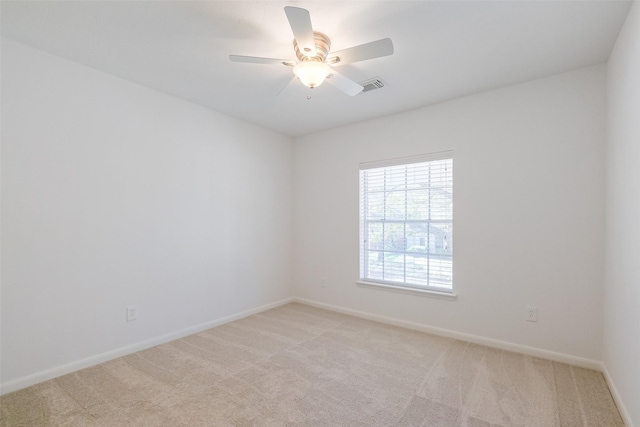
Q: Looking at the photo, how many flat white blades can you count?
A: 5